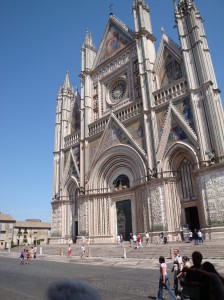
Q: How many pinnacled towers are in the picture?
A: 4